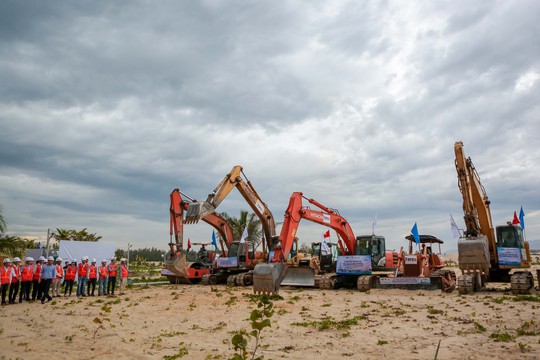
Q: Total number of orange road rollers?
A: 1